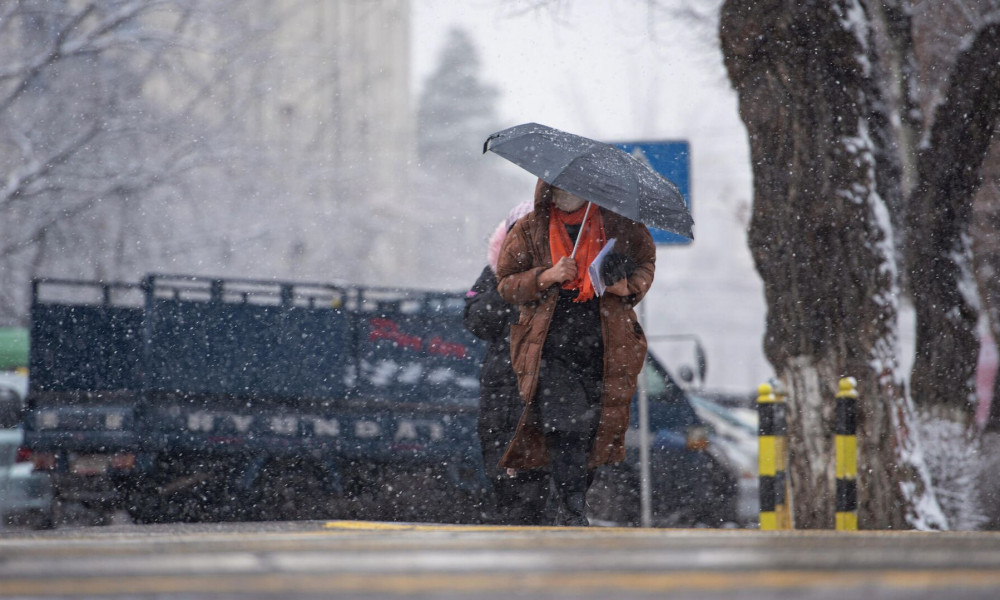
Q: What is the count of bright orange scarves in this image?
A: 1